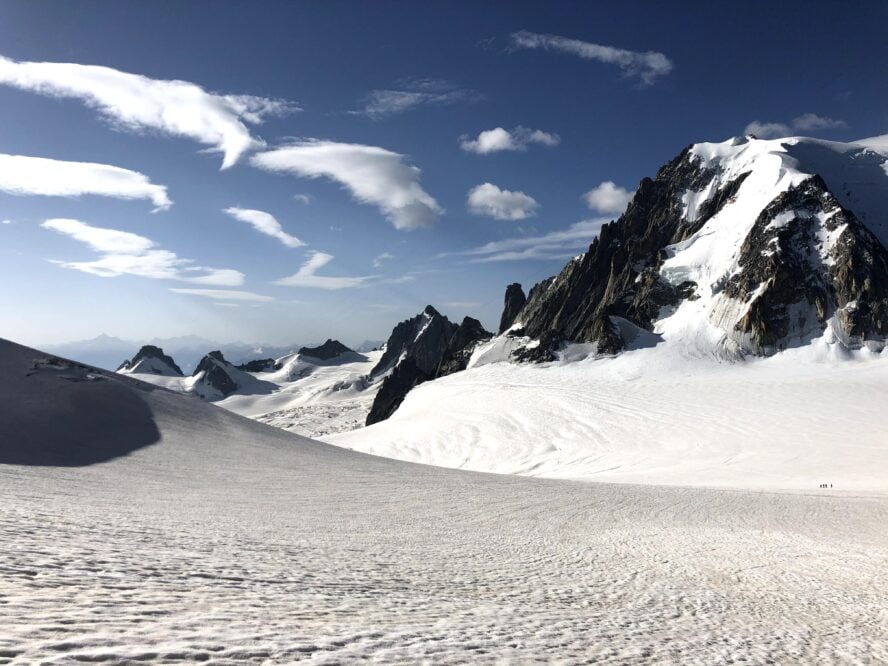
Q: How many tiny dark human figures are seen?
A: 4